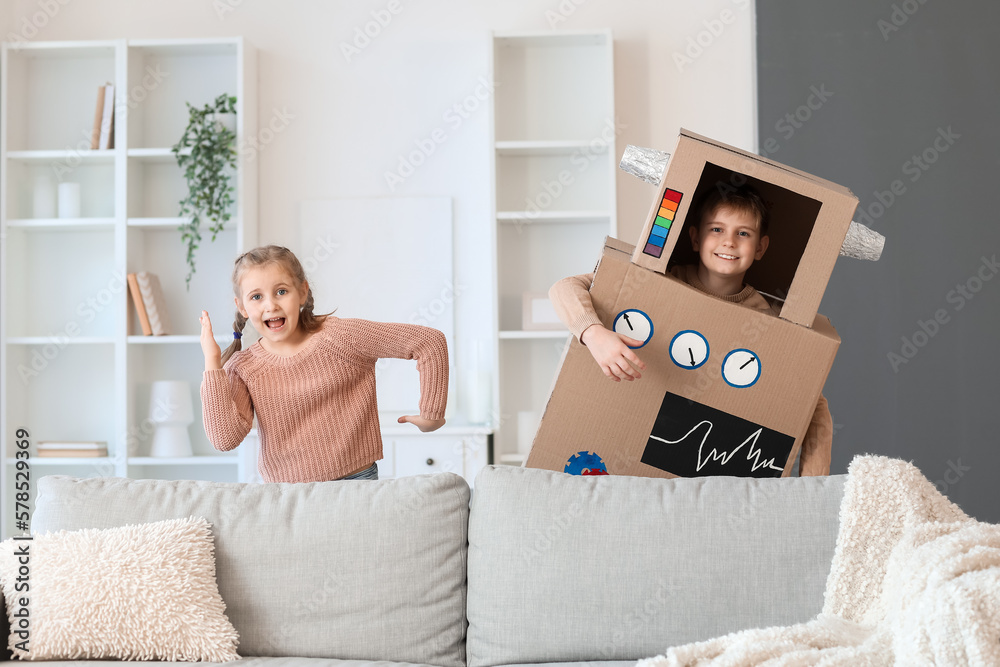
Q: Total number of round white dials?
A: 3